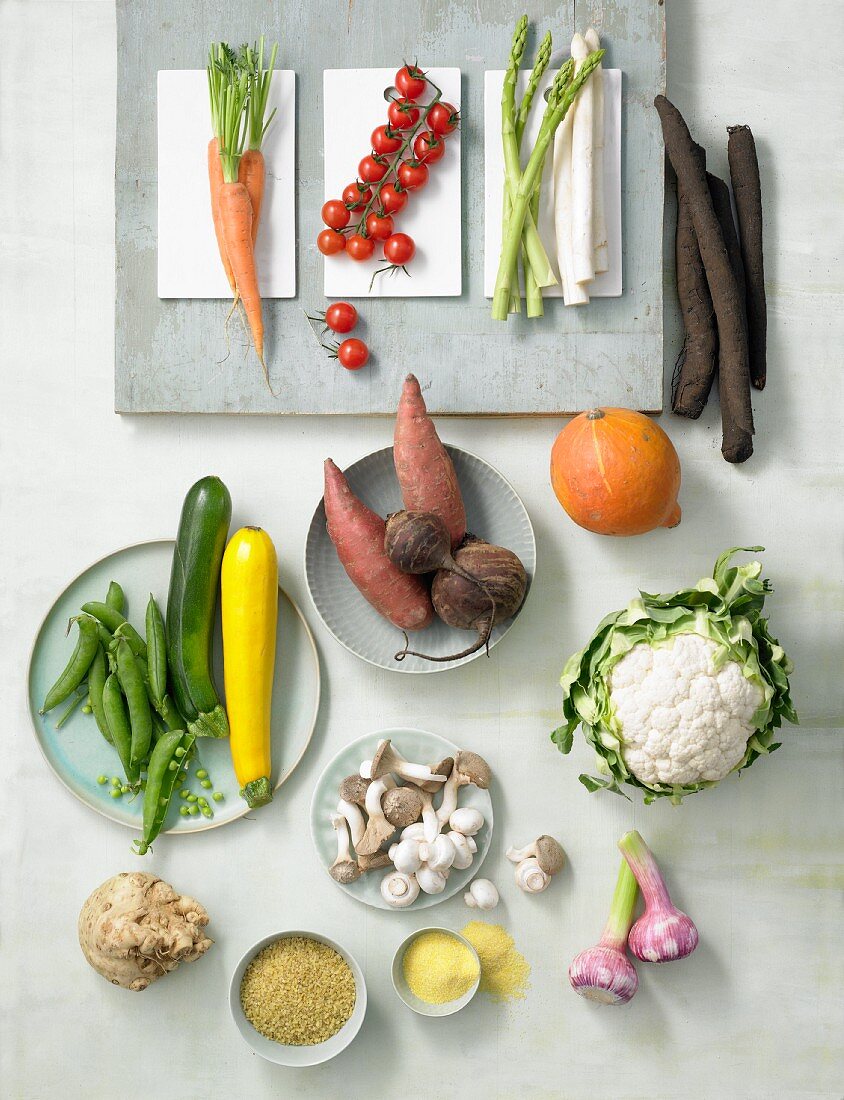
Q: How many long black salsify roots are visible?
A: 4